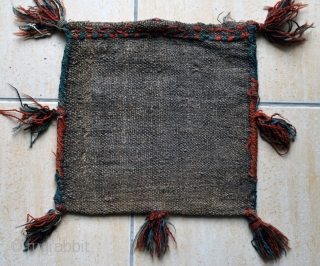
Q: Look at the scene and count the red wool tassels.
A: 7